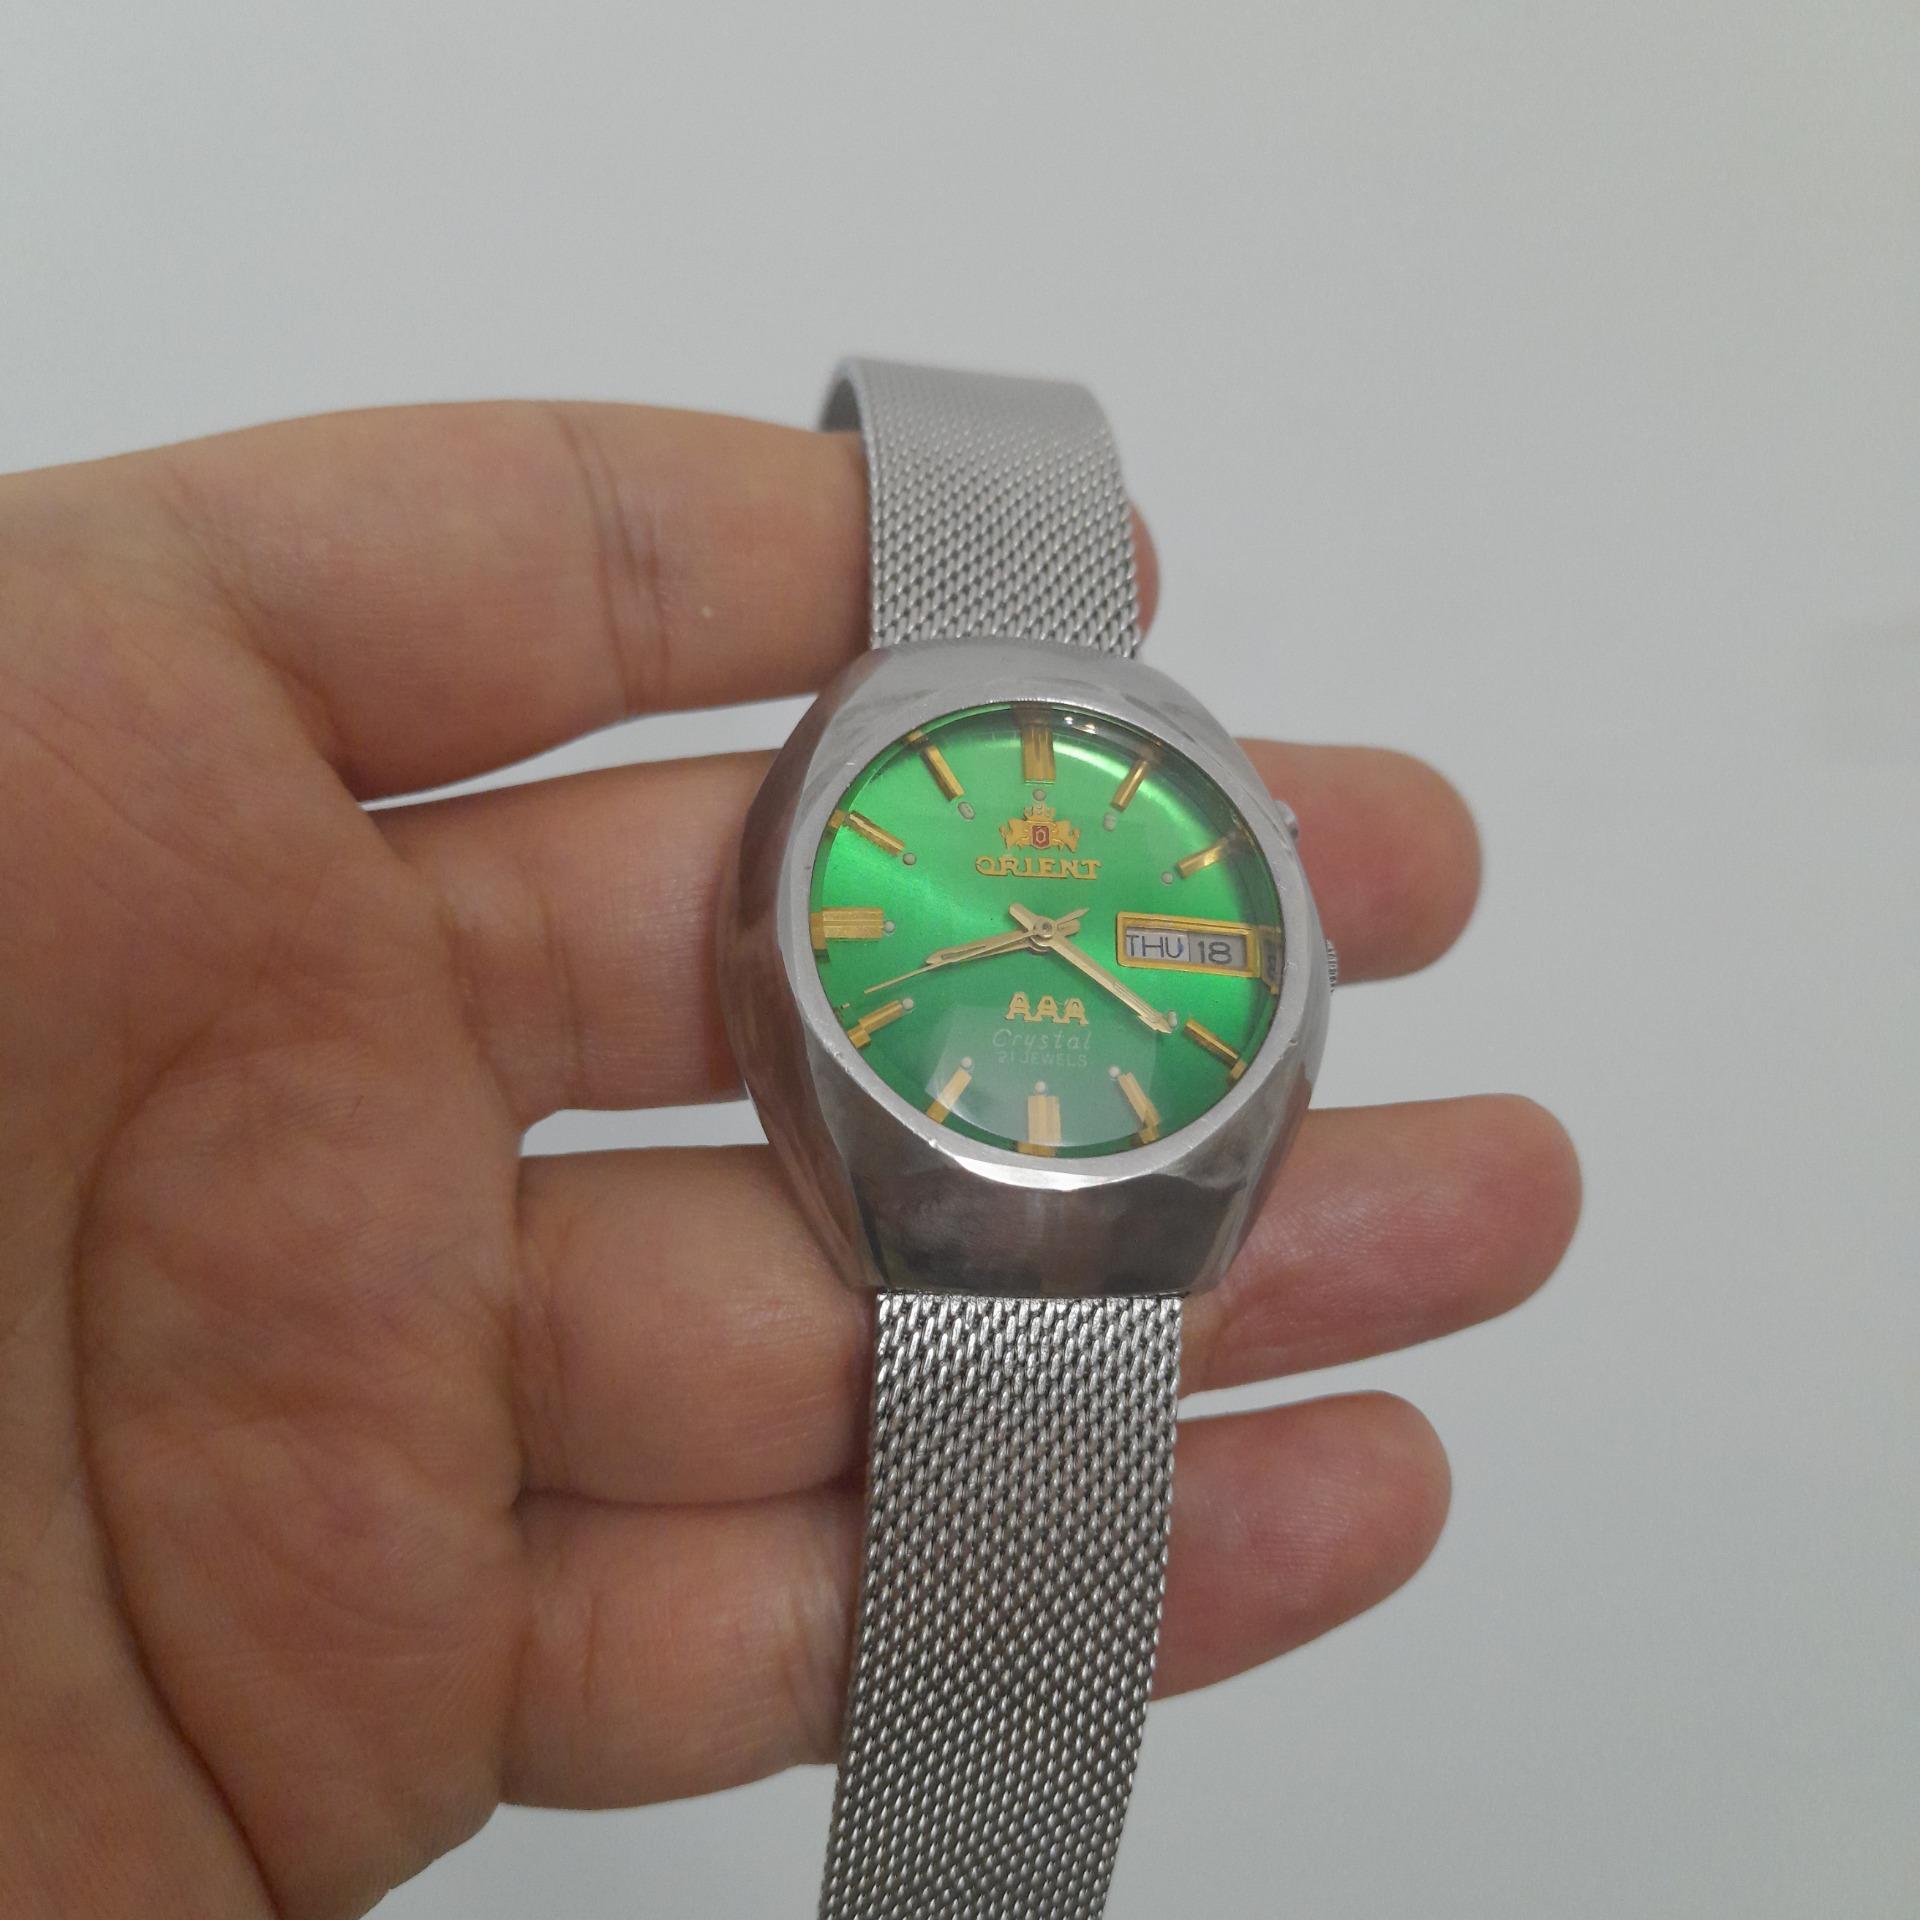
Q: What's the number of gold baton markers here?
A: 11